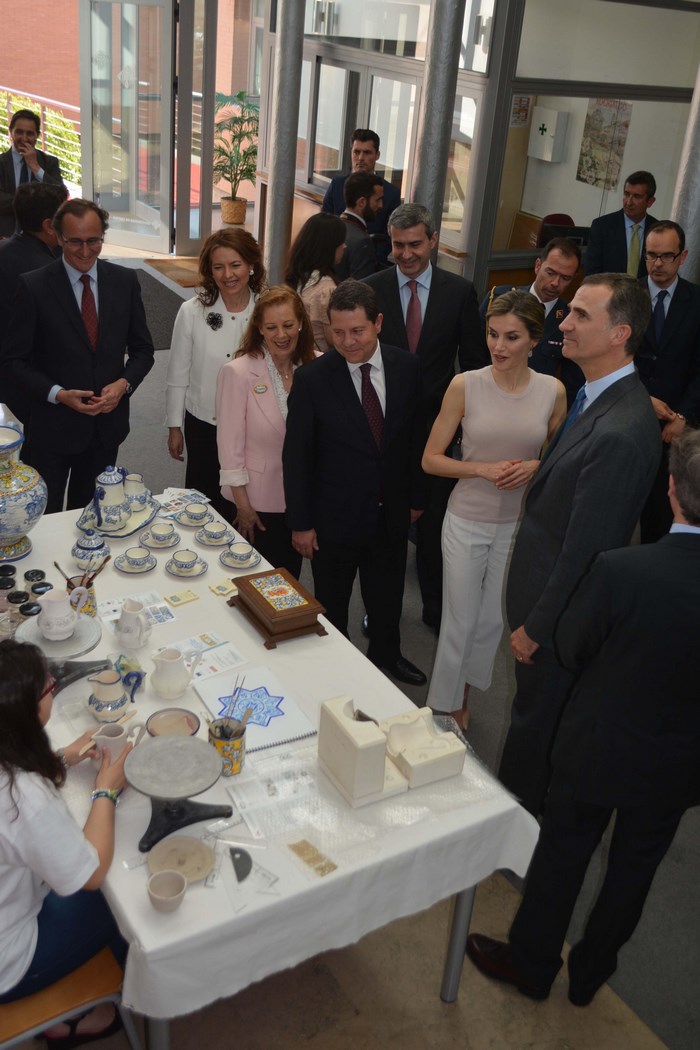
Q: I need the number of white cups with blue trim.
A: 6